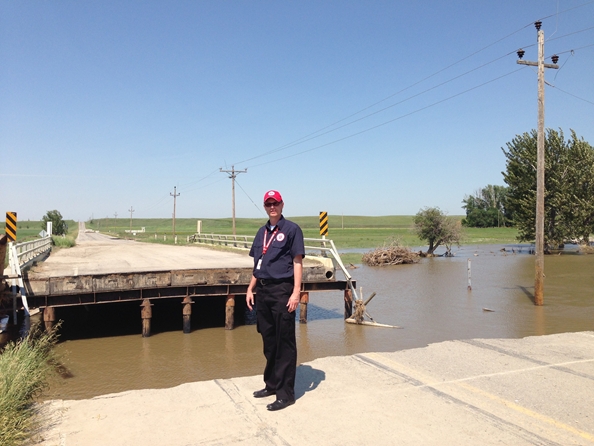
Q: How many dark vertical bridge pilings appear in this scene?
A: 6